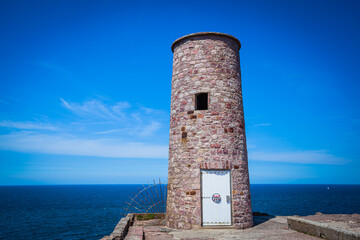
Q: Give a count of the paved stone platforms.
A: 1